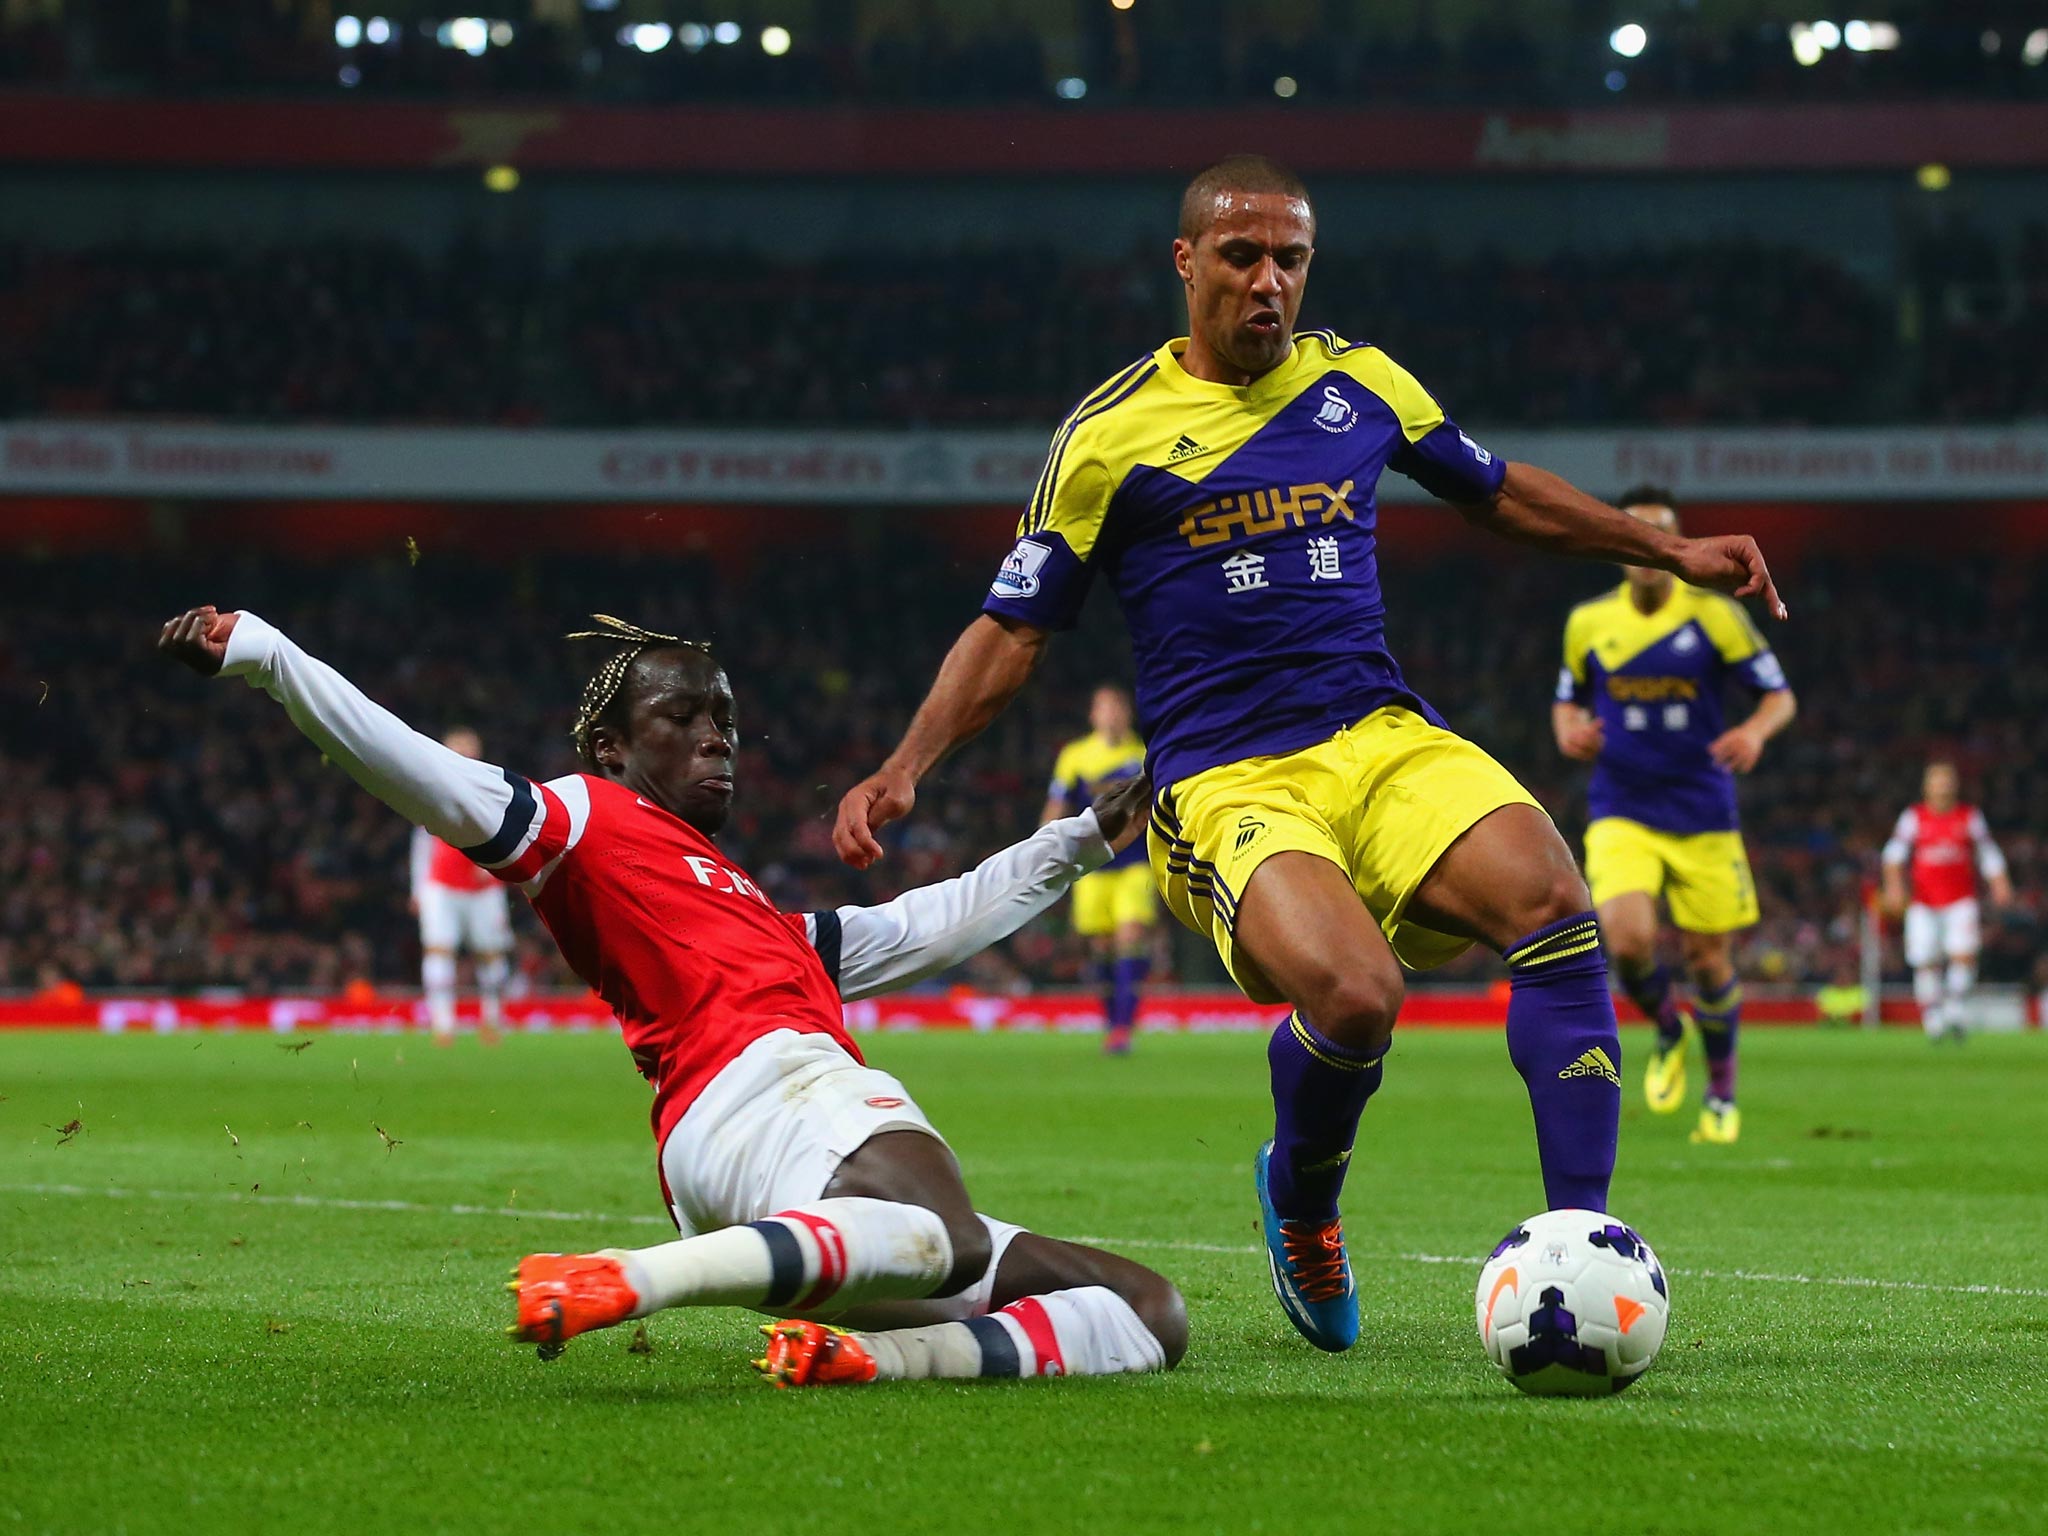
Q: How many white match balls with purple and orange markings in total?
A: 1